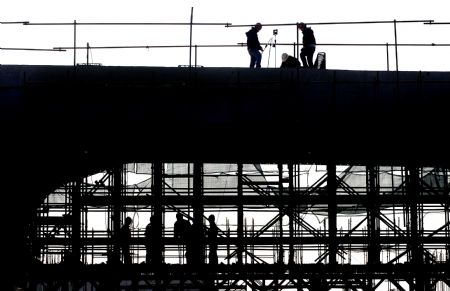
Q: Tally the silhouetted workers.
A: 7